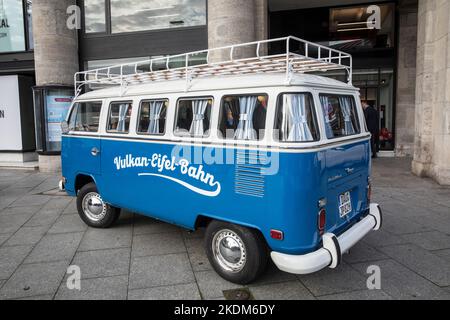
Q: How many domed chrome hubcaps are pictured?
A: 2